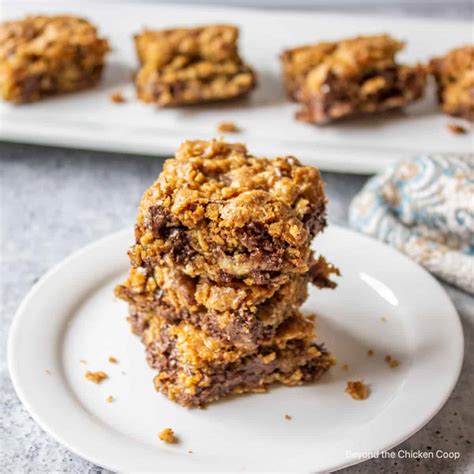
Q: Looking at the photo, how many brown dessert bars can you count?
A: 7